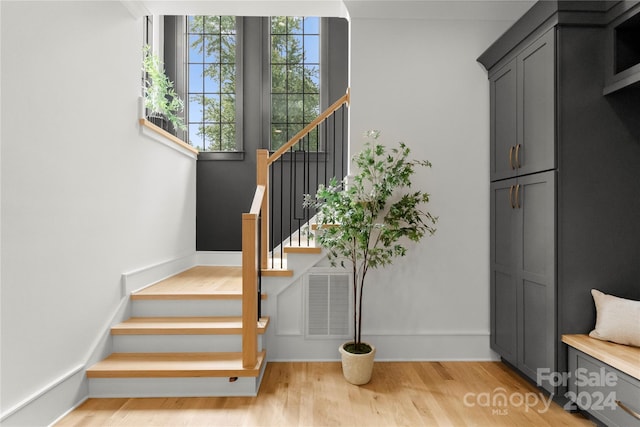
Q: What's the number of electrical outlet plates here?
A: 0